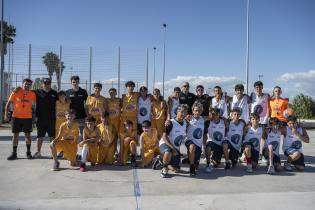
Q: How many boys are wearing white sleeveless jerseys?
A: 12